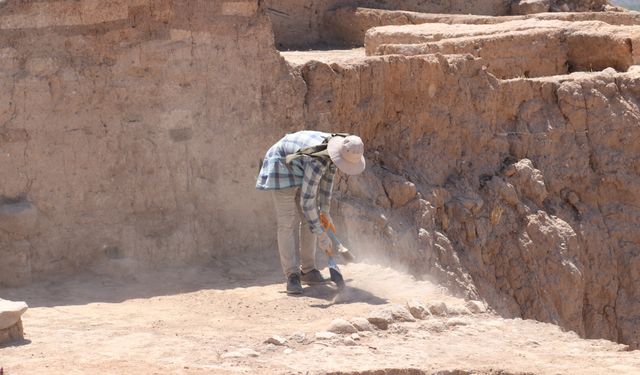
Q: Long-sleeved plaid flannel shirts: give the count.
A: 1